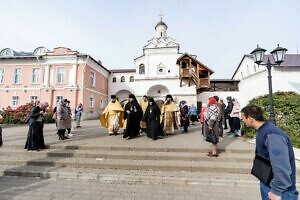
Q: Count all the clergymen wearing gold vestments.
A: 3